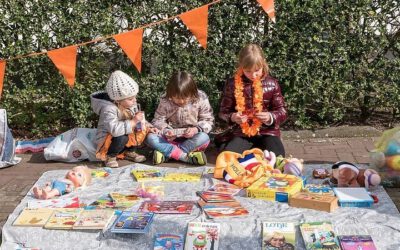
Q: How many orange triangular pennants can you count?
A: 5